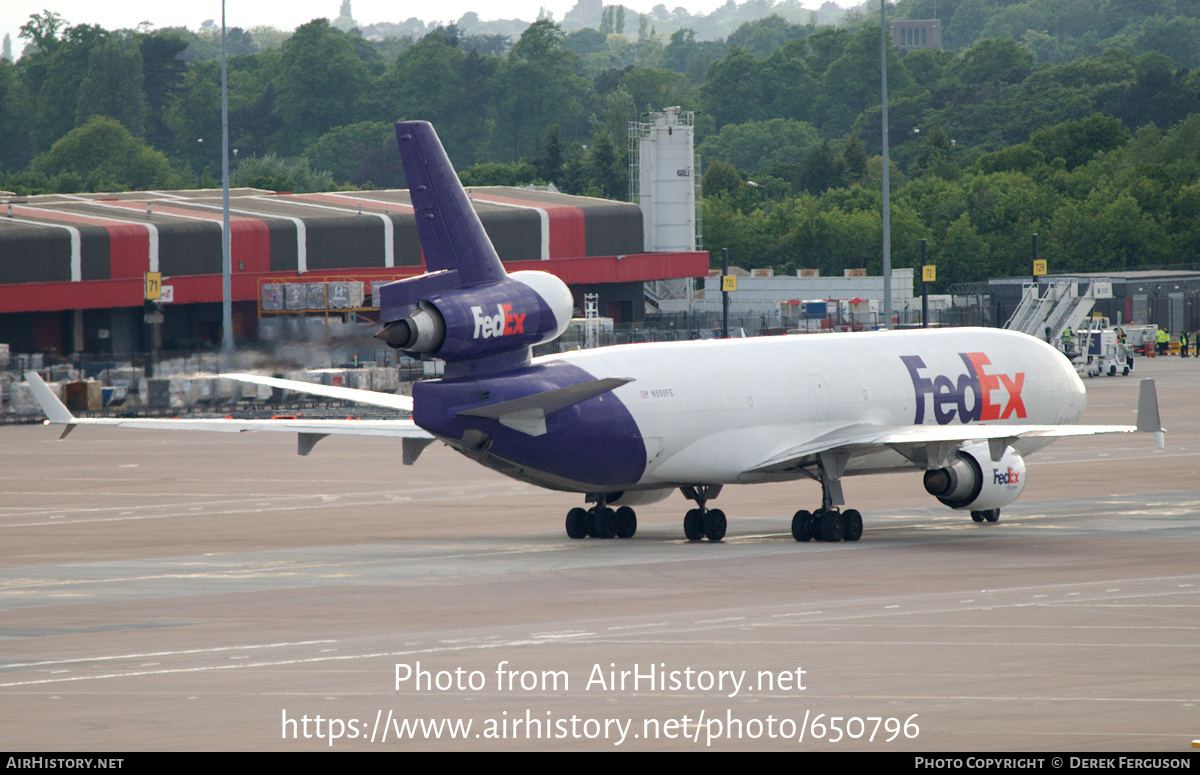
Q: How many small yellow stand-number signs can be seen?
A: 4